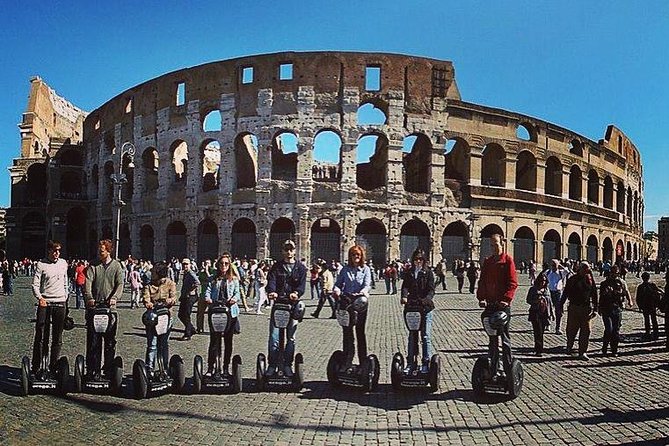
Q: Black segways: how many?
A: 8